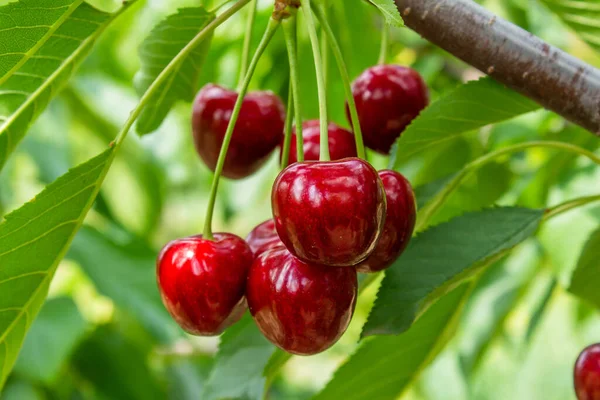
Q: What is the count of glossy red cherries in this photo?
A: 9